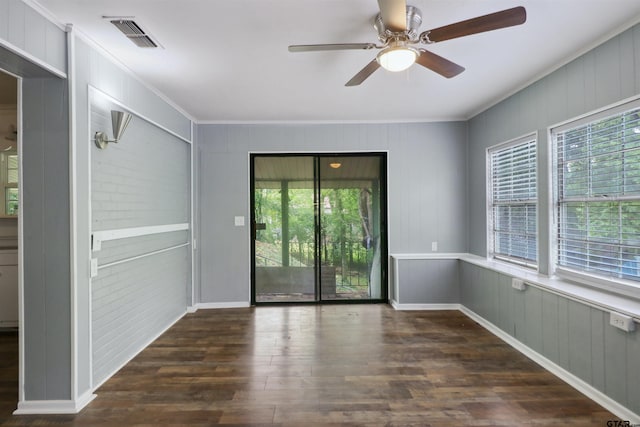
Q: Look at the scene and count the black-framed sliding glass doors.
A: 1